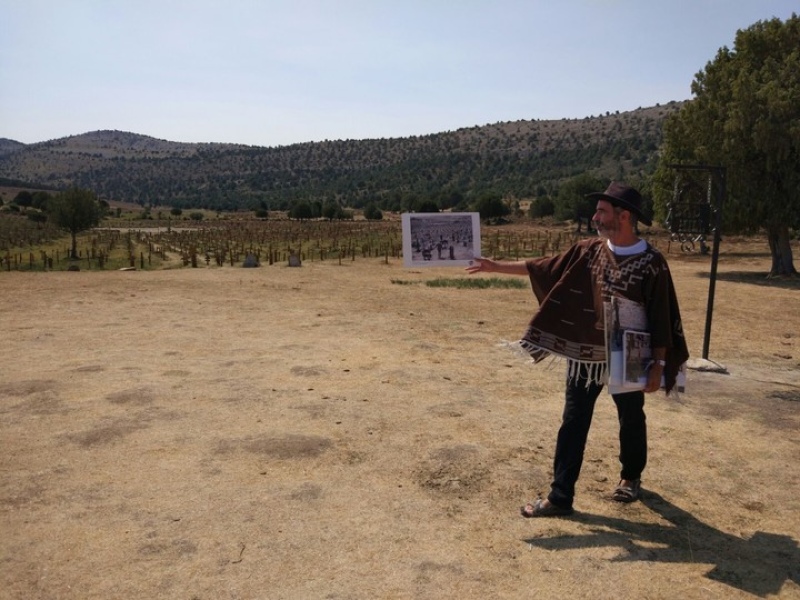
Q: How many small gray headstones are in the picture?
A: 2